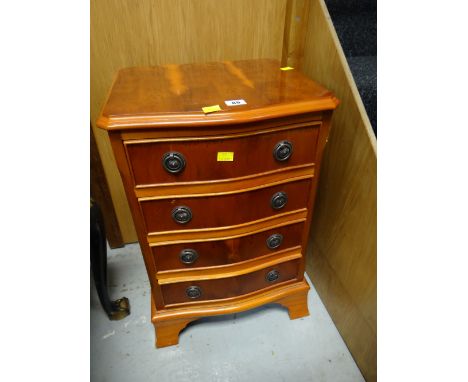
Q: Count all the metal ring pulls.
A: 8